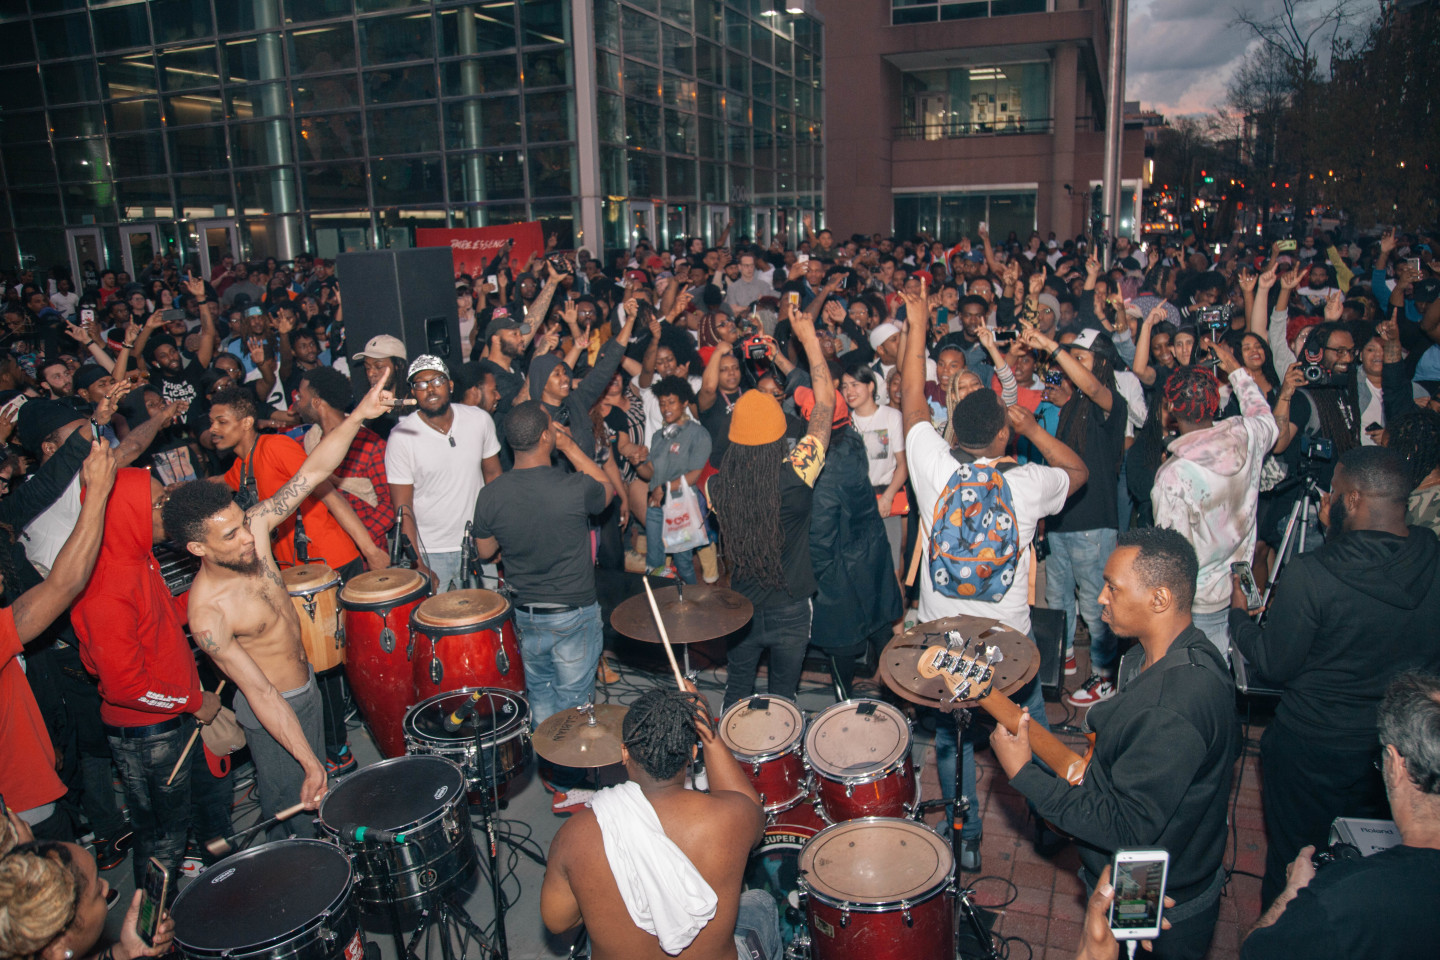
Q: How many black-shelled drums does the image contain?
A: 3